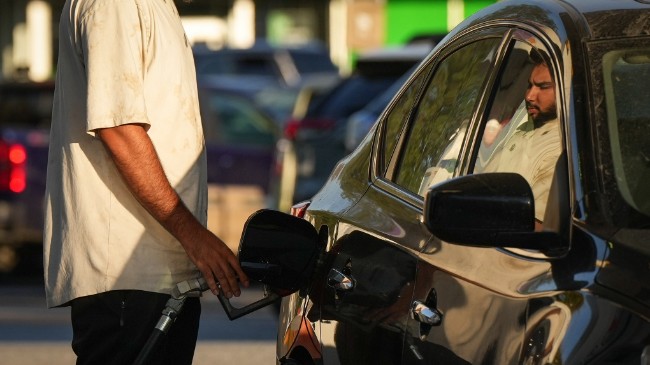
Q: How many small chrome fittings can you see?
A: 2